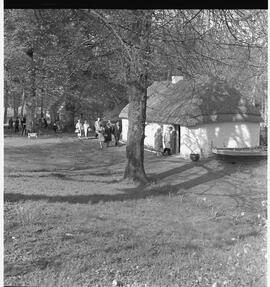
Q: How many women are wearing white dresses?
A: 2